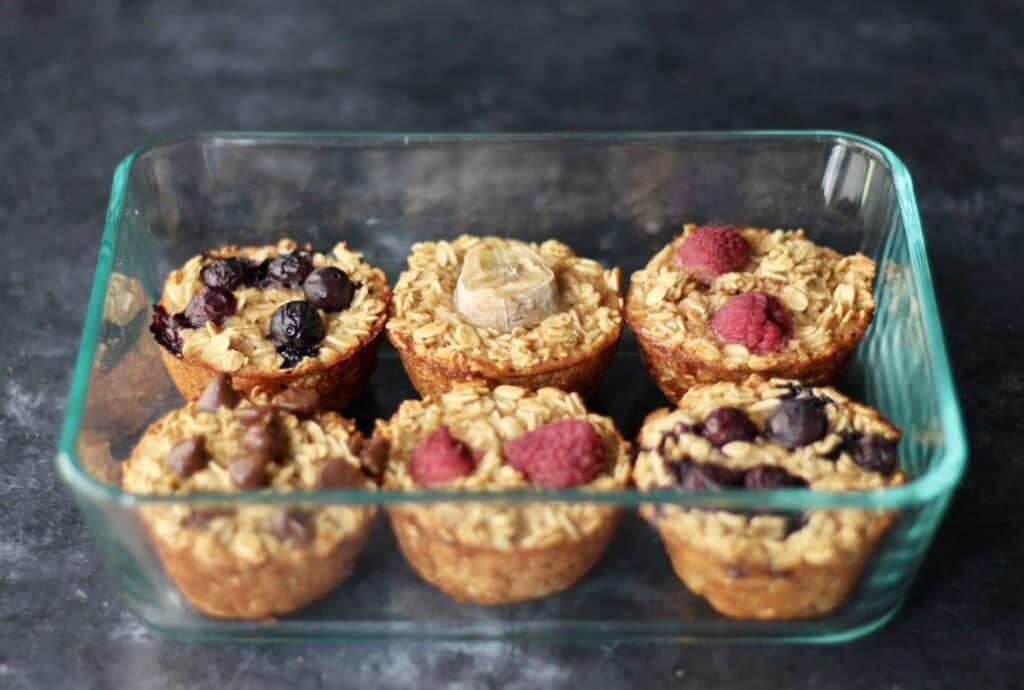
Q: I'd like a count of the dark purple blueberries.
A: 10